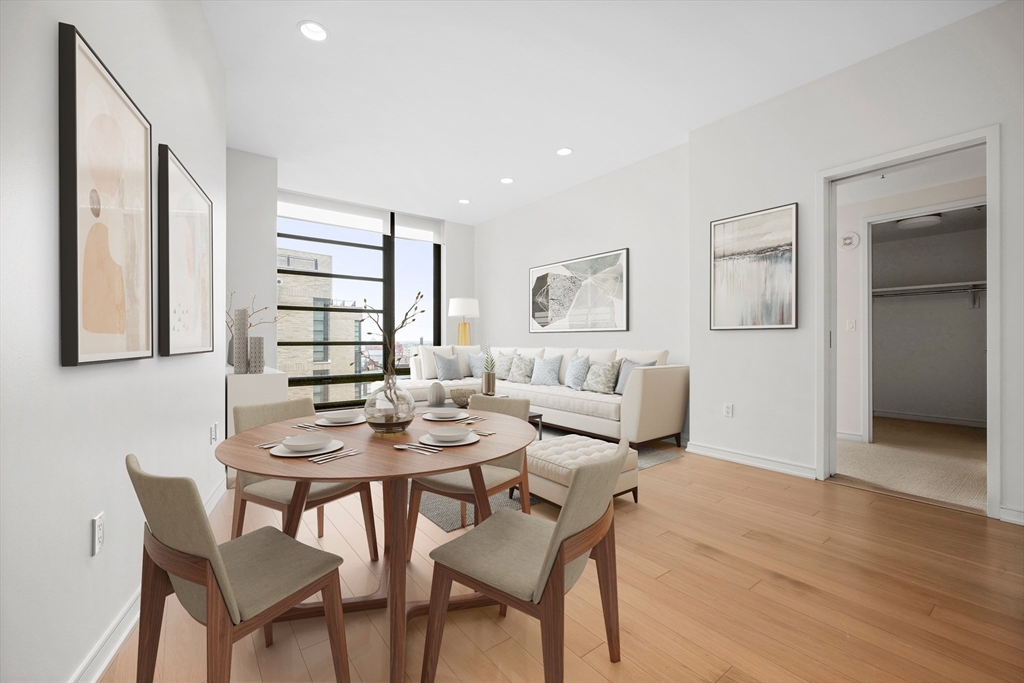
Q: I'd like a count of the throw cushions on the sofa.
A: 8